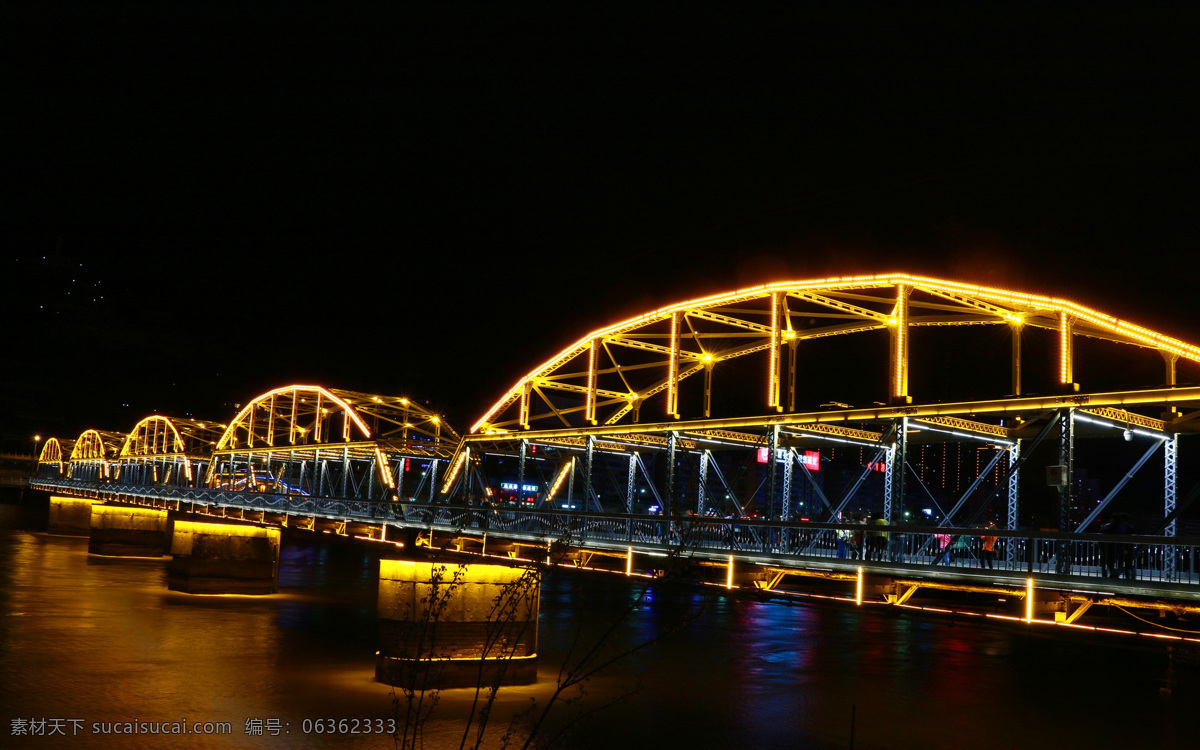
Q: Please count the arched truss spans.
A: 5